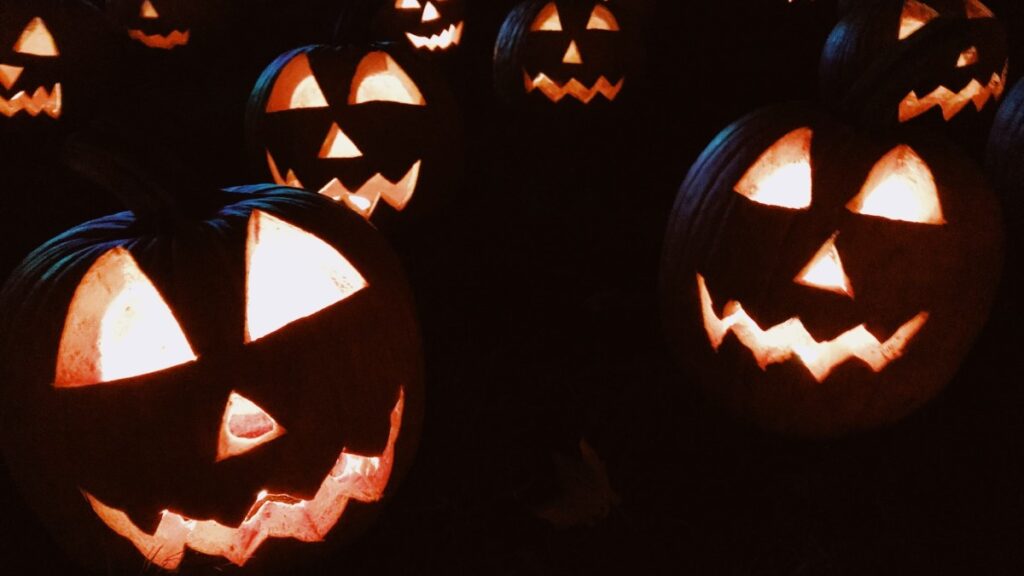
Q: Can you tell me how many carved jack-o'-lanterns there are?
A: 8